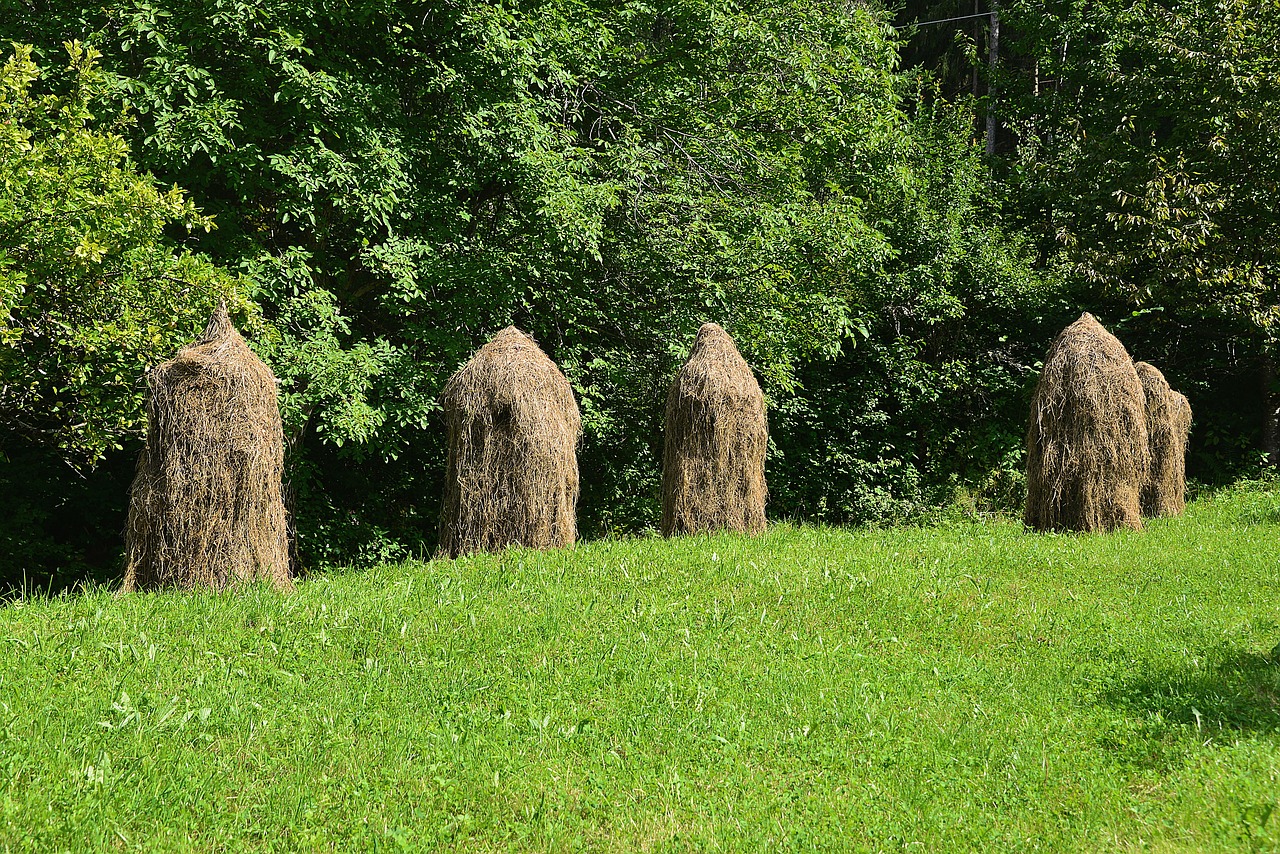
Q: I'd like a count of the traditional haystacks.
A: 5